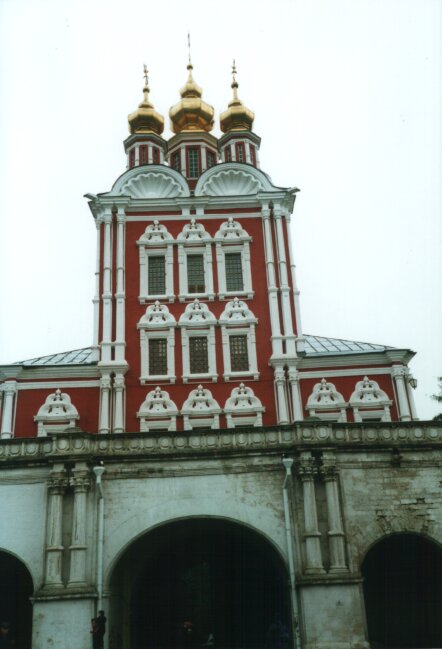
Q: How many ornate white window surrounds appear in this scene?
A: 12